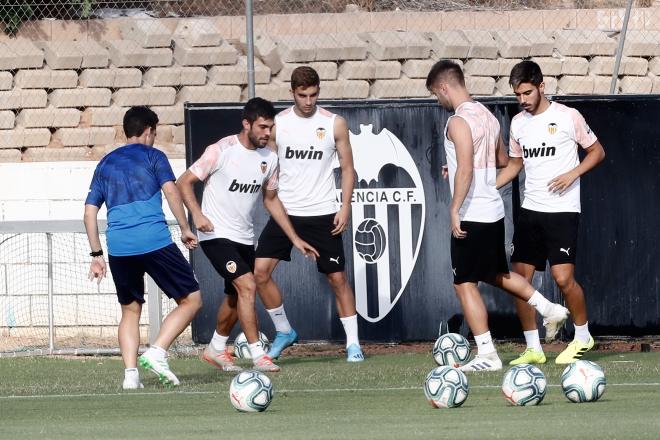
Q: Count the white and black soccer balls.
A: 6